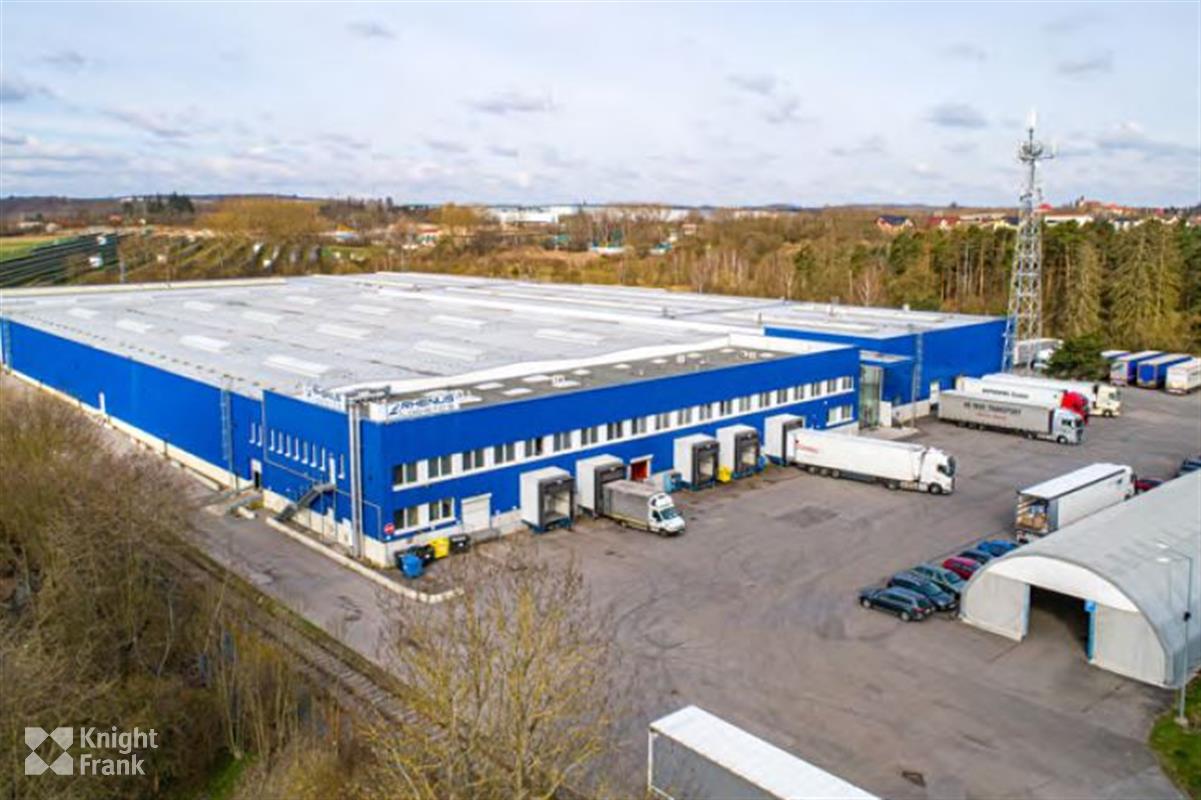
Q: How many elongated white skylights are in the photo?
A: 12